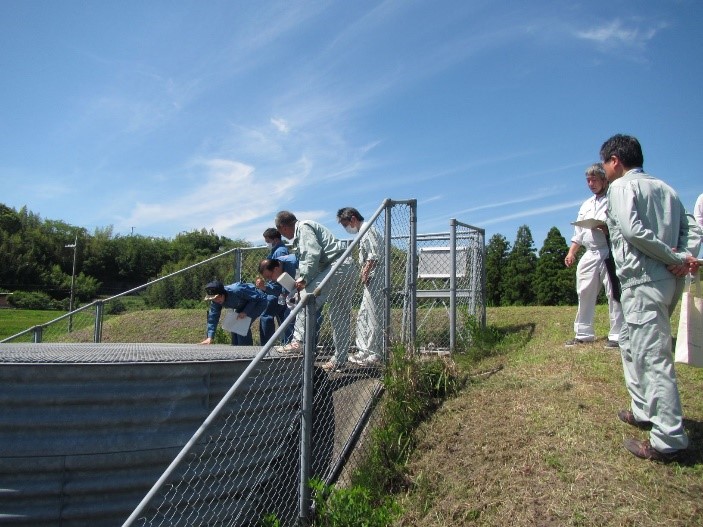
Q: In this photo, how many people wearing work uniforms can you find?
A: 7